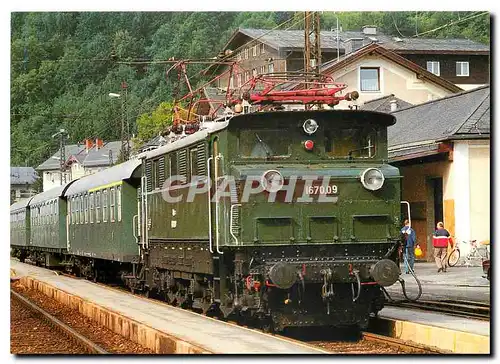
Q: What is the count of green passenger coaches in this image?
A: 3